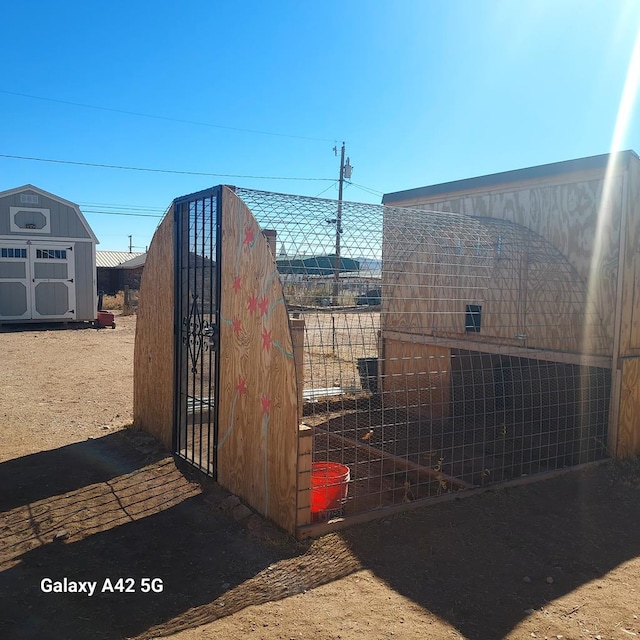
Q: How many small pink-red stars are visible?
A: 8